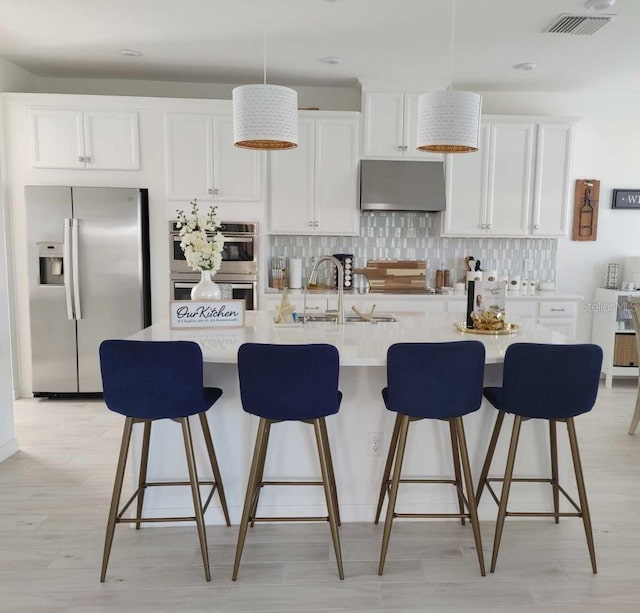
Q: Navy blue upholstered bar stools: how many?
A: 4